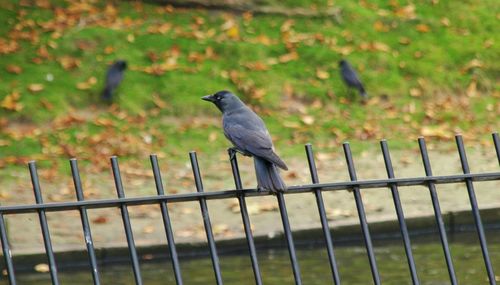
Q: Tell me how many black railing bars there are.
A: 14